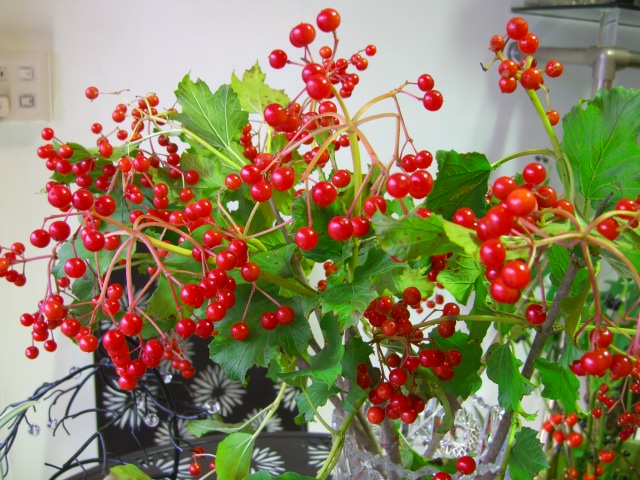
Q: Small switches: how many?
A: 2